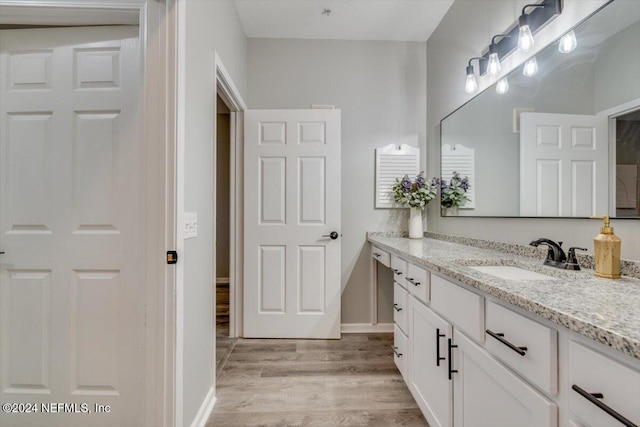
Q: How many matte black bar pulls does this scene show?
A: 9